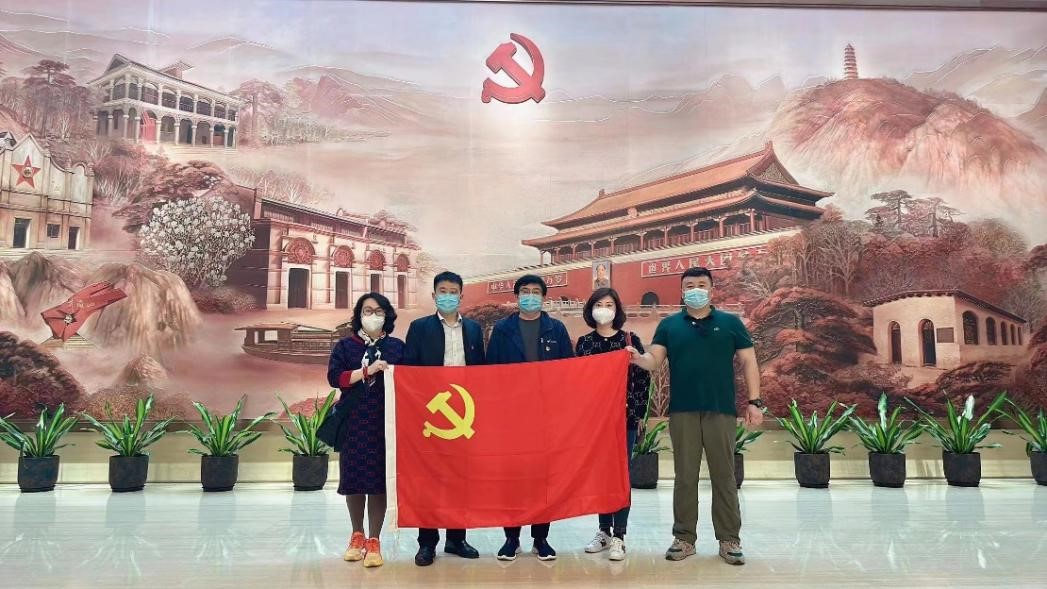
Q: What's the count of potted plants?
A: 10